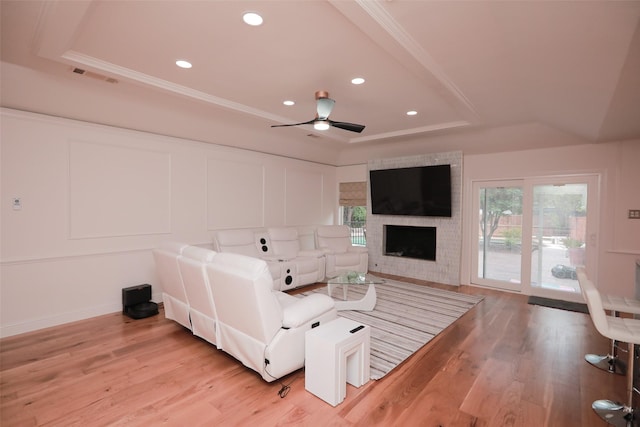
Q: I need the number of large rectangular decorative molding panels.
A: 3